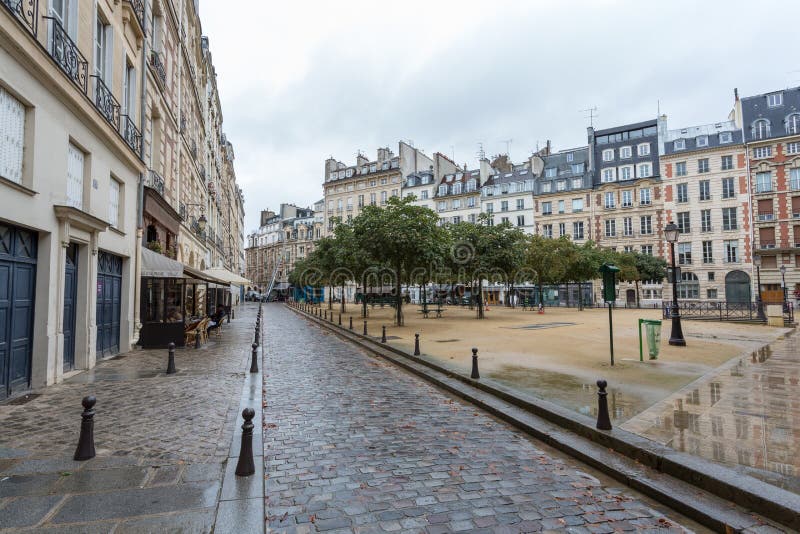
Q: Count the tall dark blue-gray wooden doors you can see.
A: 3